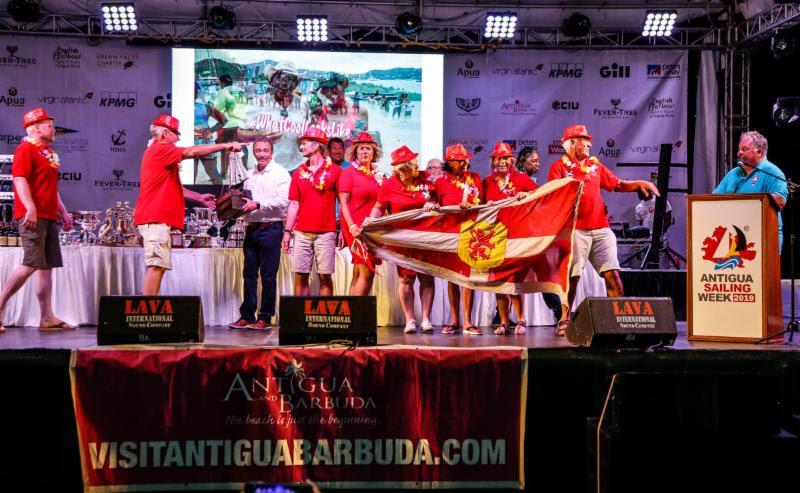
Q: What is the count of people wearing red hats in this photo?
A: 8